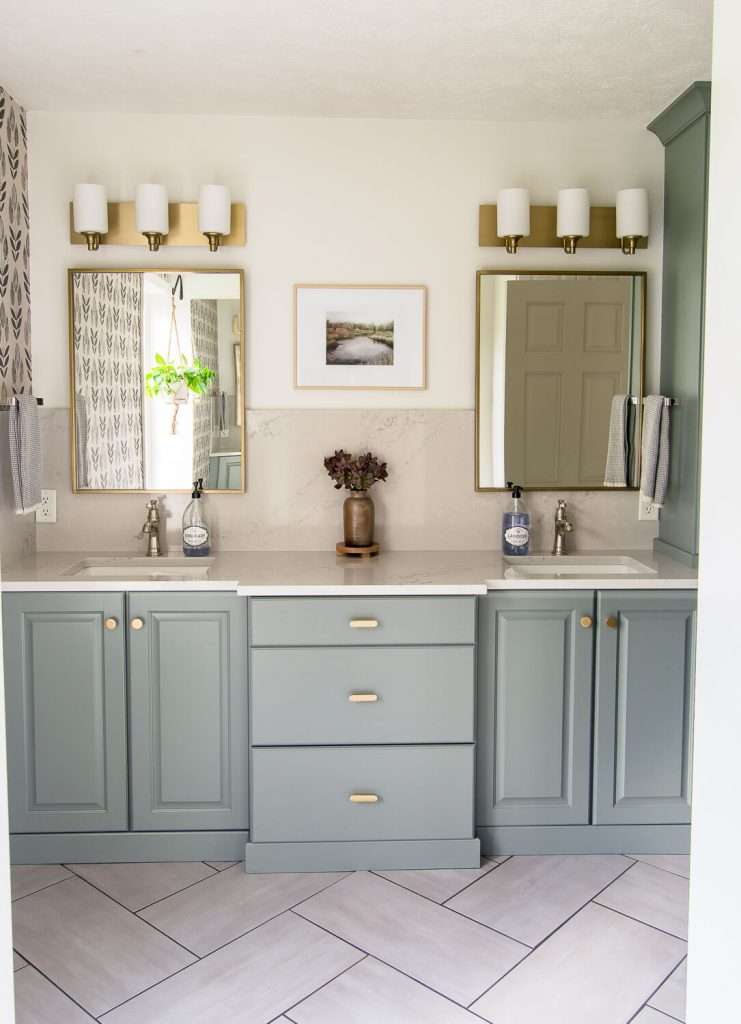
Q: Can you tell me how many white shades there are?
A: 6